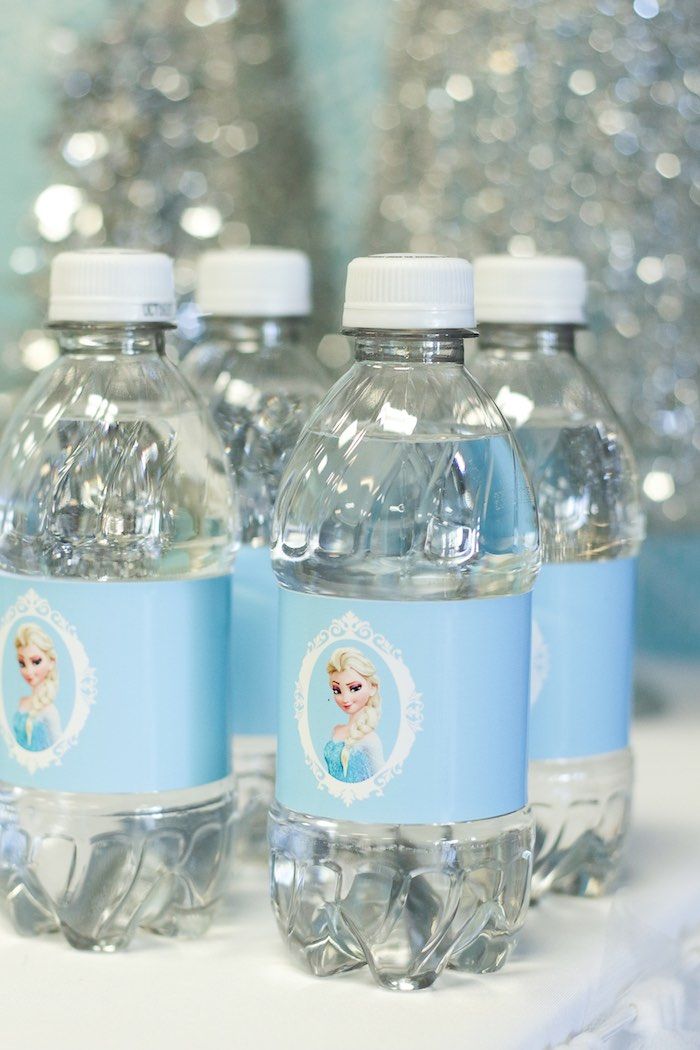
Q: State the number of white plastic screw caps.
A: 4